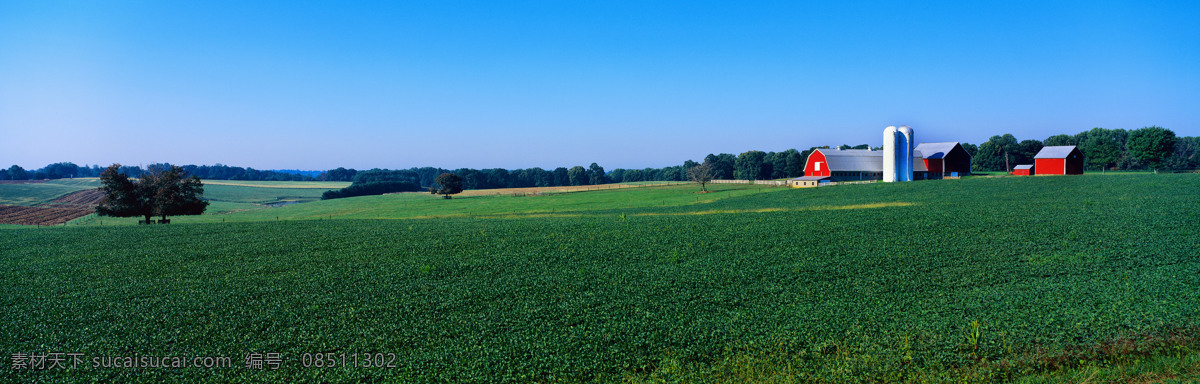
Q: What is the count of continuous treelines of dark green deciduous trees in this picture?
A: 1